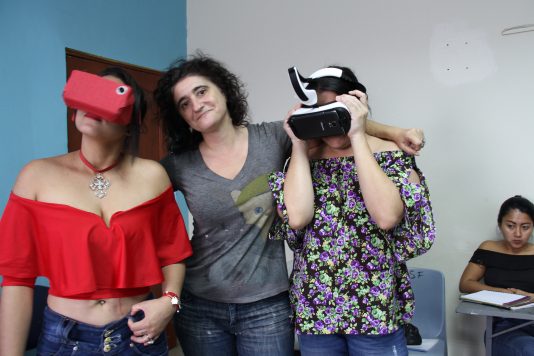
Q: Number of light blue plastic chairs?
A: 1